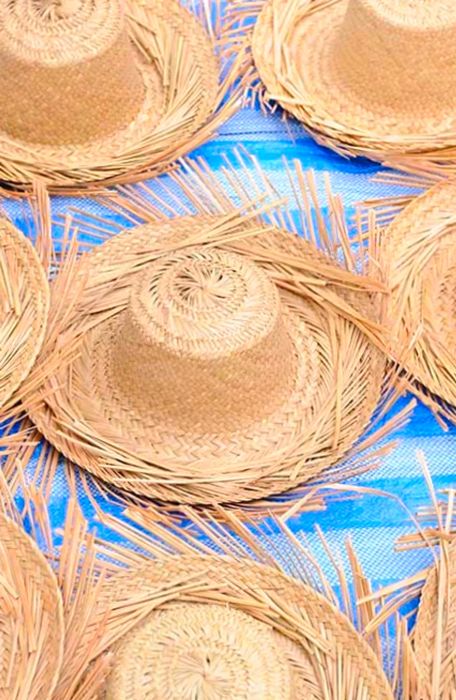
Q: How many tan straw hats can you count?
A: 8